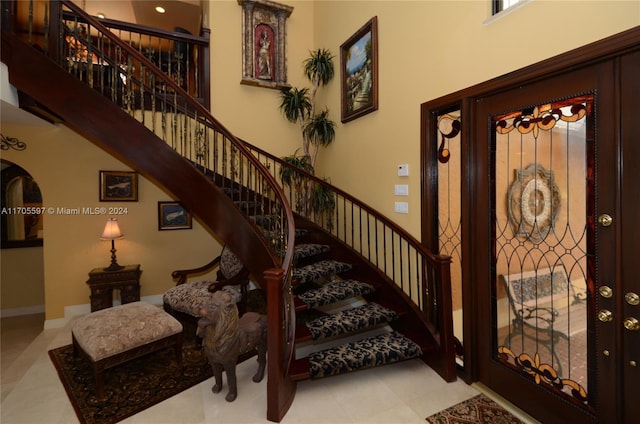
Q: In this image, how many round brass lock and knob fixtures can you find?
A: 5